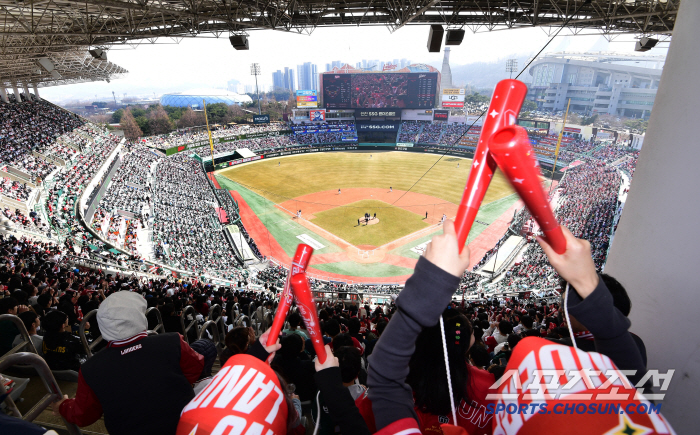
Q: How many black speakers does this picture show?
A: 5